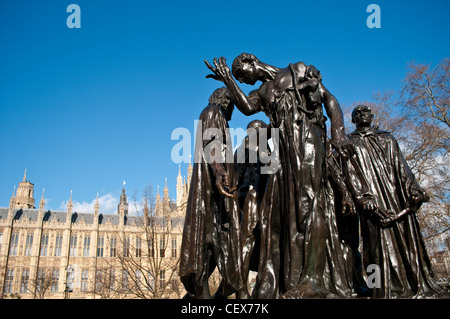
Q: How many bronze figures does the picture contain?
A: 4